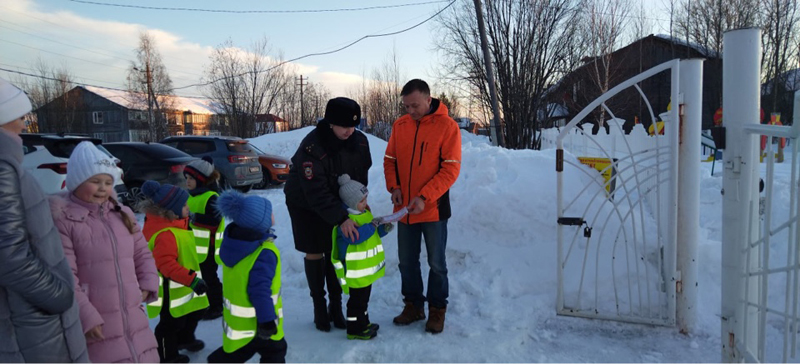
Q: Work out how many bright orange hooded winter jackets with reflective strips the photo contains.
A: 1